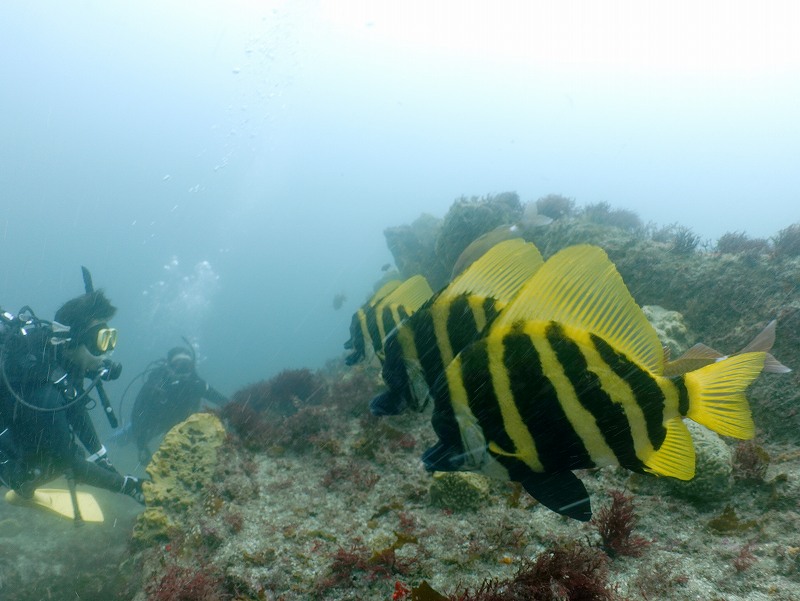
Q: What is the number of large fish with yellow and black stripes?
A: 4